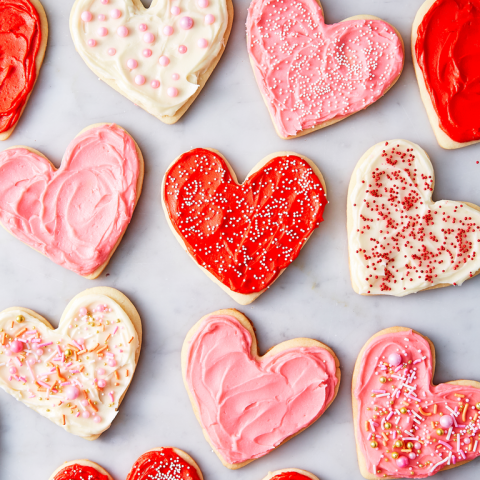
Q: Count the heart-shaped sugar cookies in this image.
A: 12